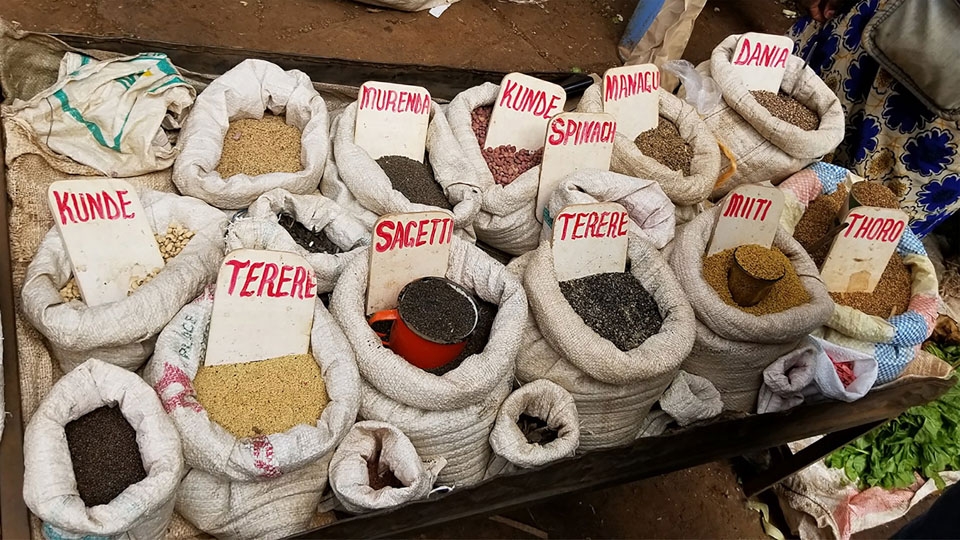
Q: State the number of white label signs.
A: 11